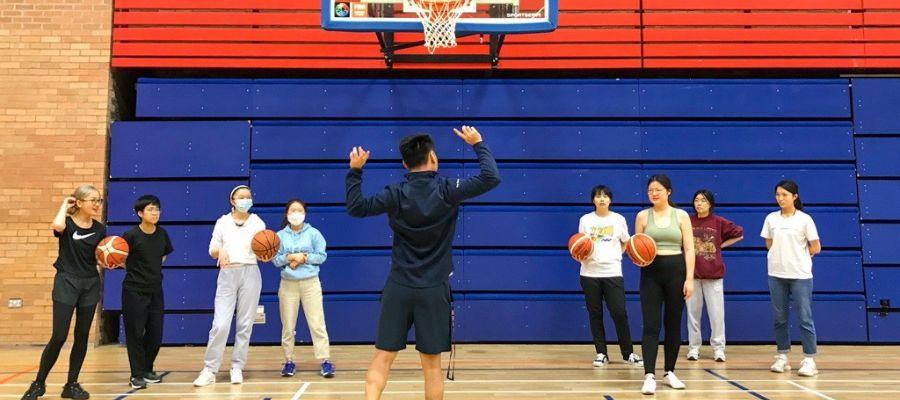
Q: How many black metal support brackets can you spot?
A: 2